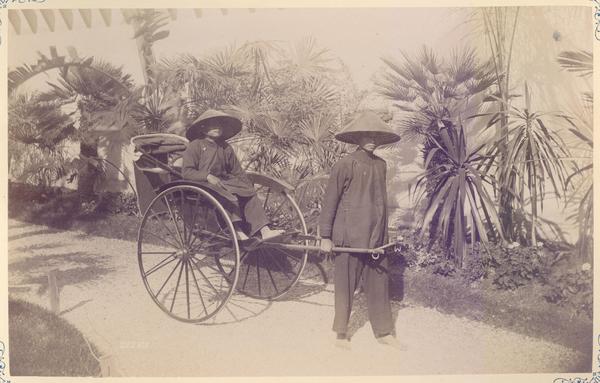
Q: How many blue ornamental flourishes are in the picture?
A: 4